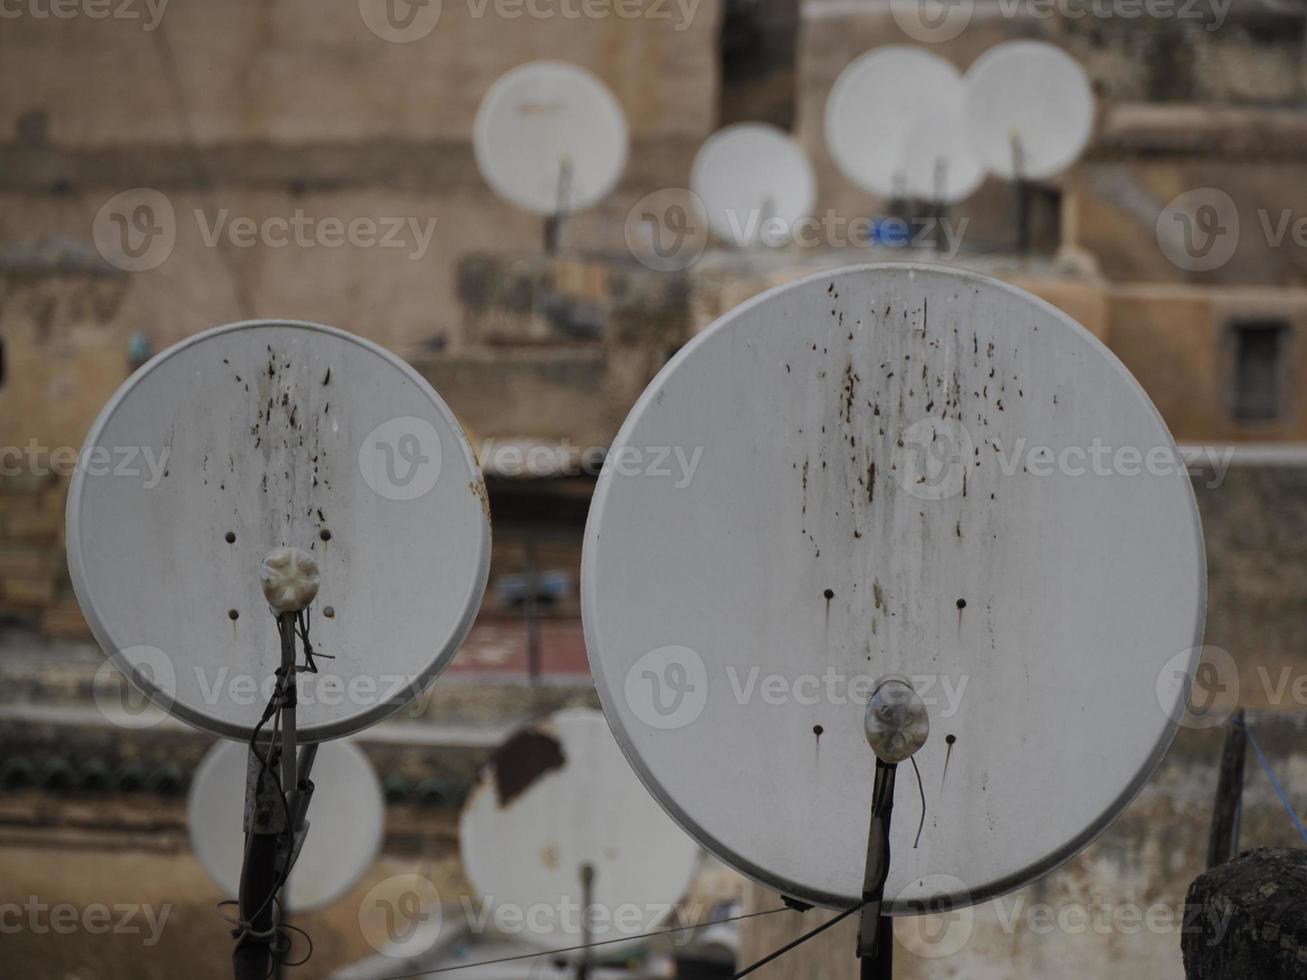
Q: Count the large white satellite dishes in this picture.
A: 2